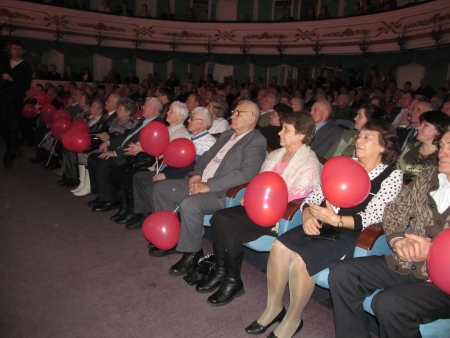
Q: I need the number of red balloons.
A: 13